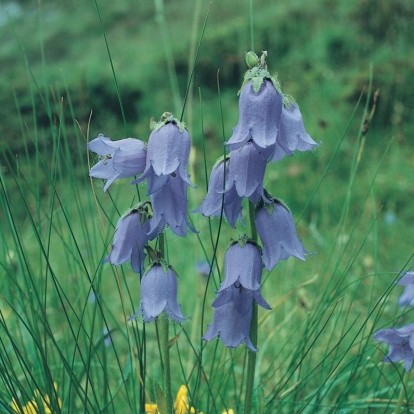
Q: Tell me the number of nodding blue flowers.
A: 14